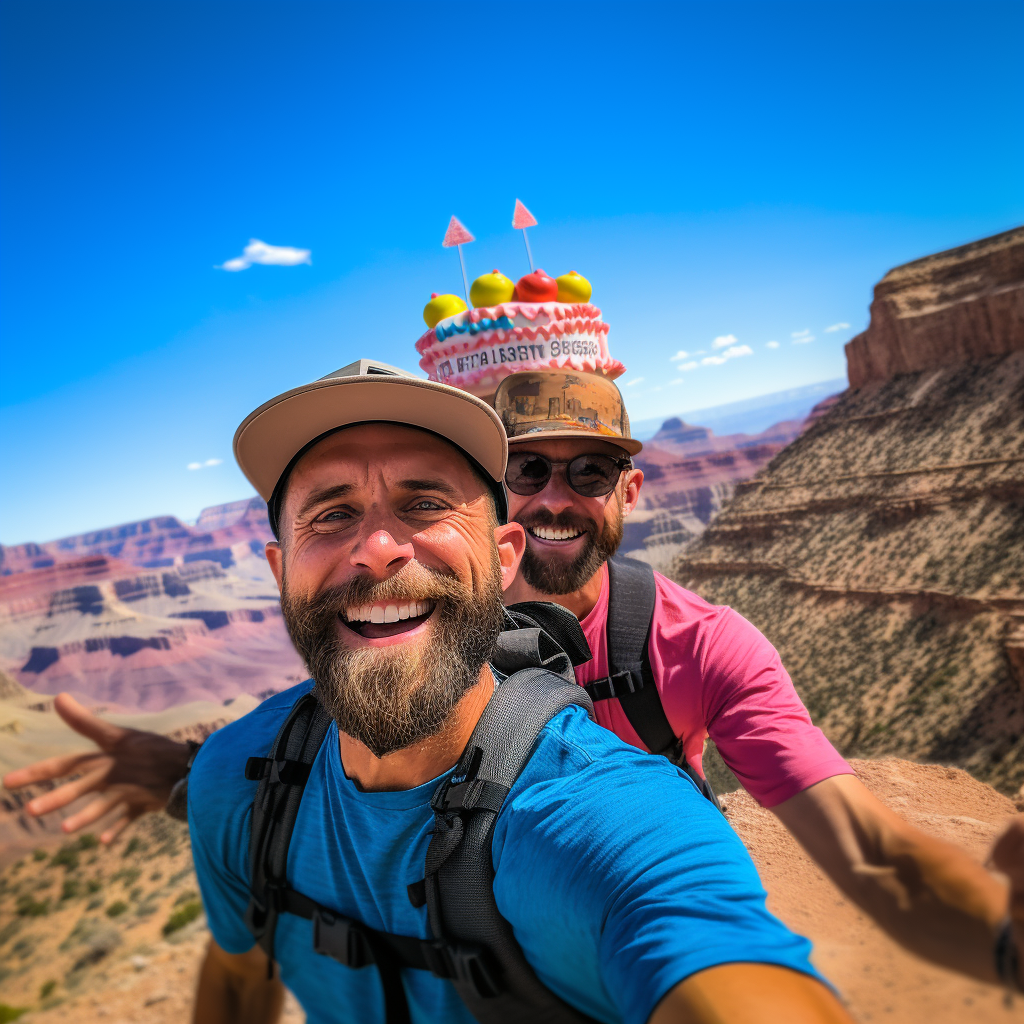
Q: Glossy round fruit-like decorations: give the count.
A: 4